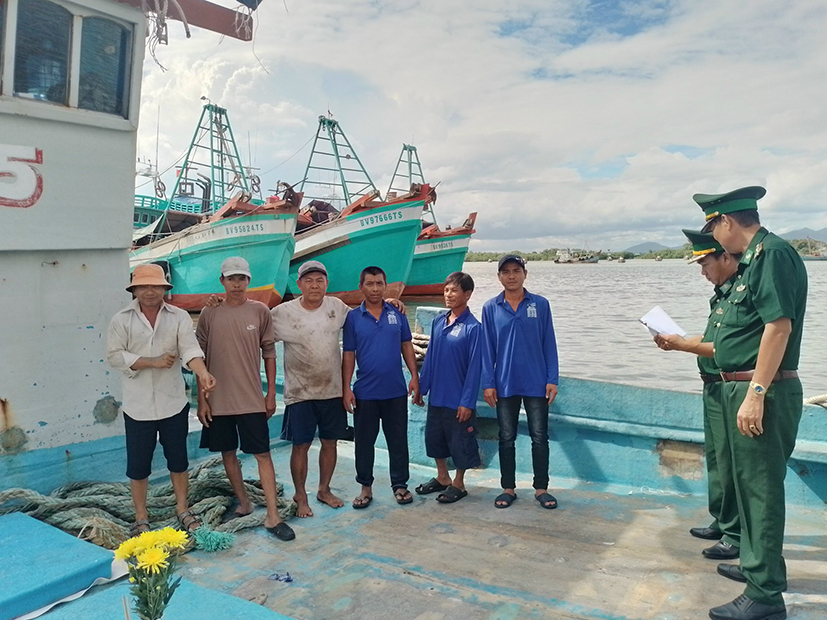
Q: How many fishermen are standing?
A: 6